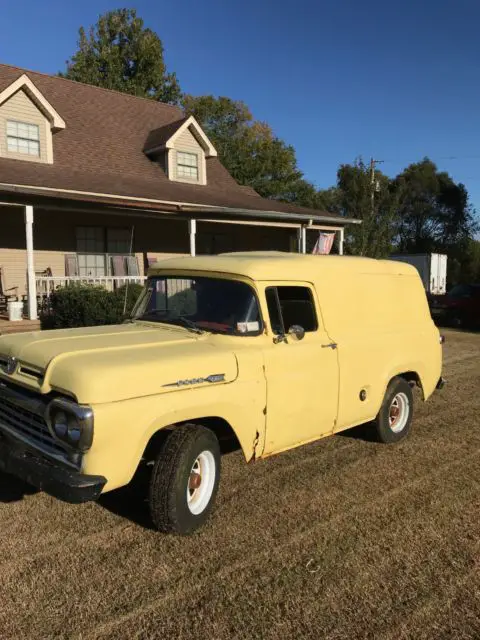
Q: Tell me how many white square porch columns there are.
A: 4